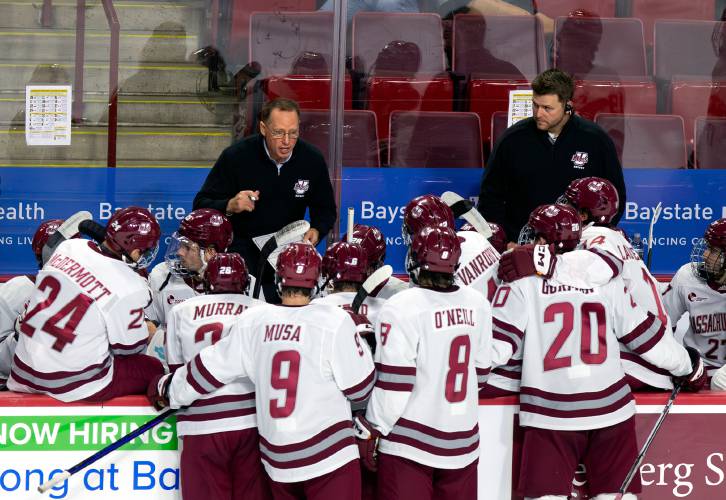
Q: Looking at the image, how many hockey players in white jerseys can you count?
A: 13